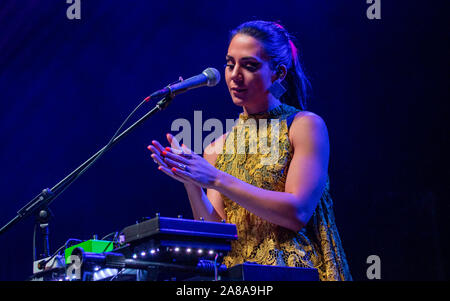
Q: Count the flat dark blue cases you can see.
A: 2